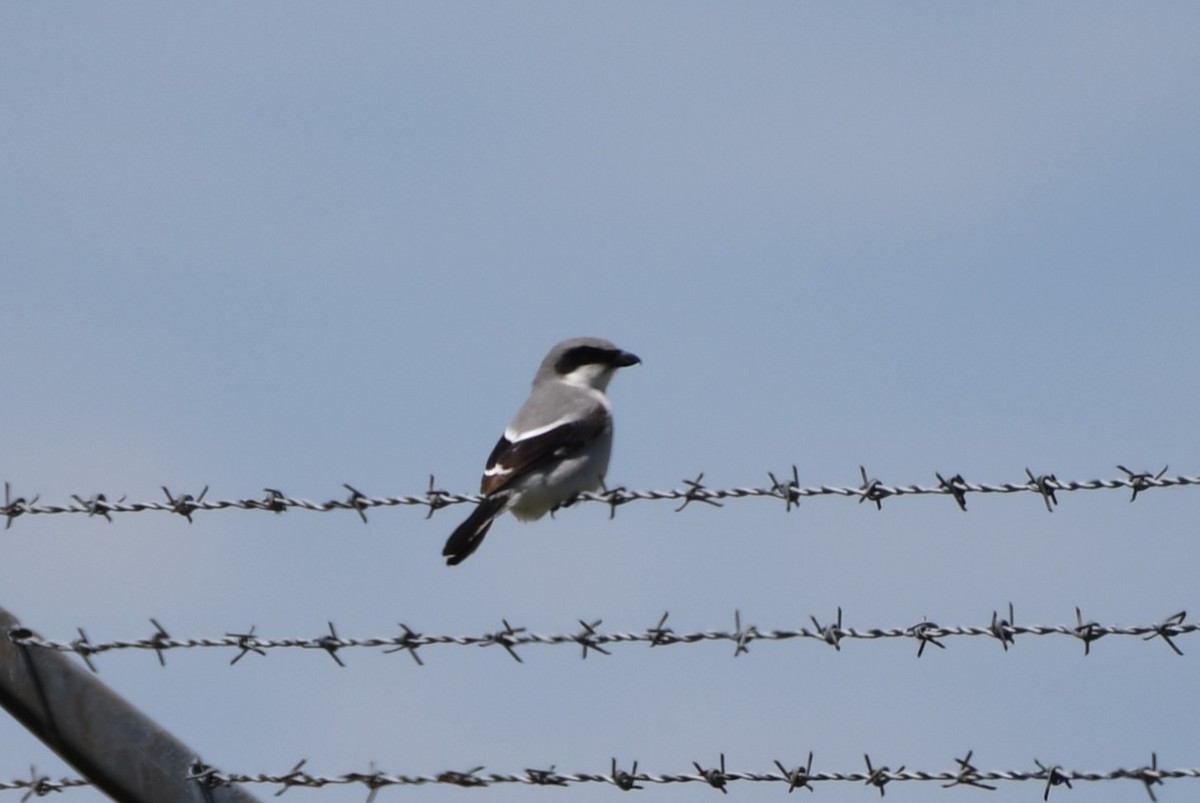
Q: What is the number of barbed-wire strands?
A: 3